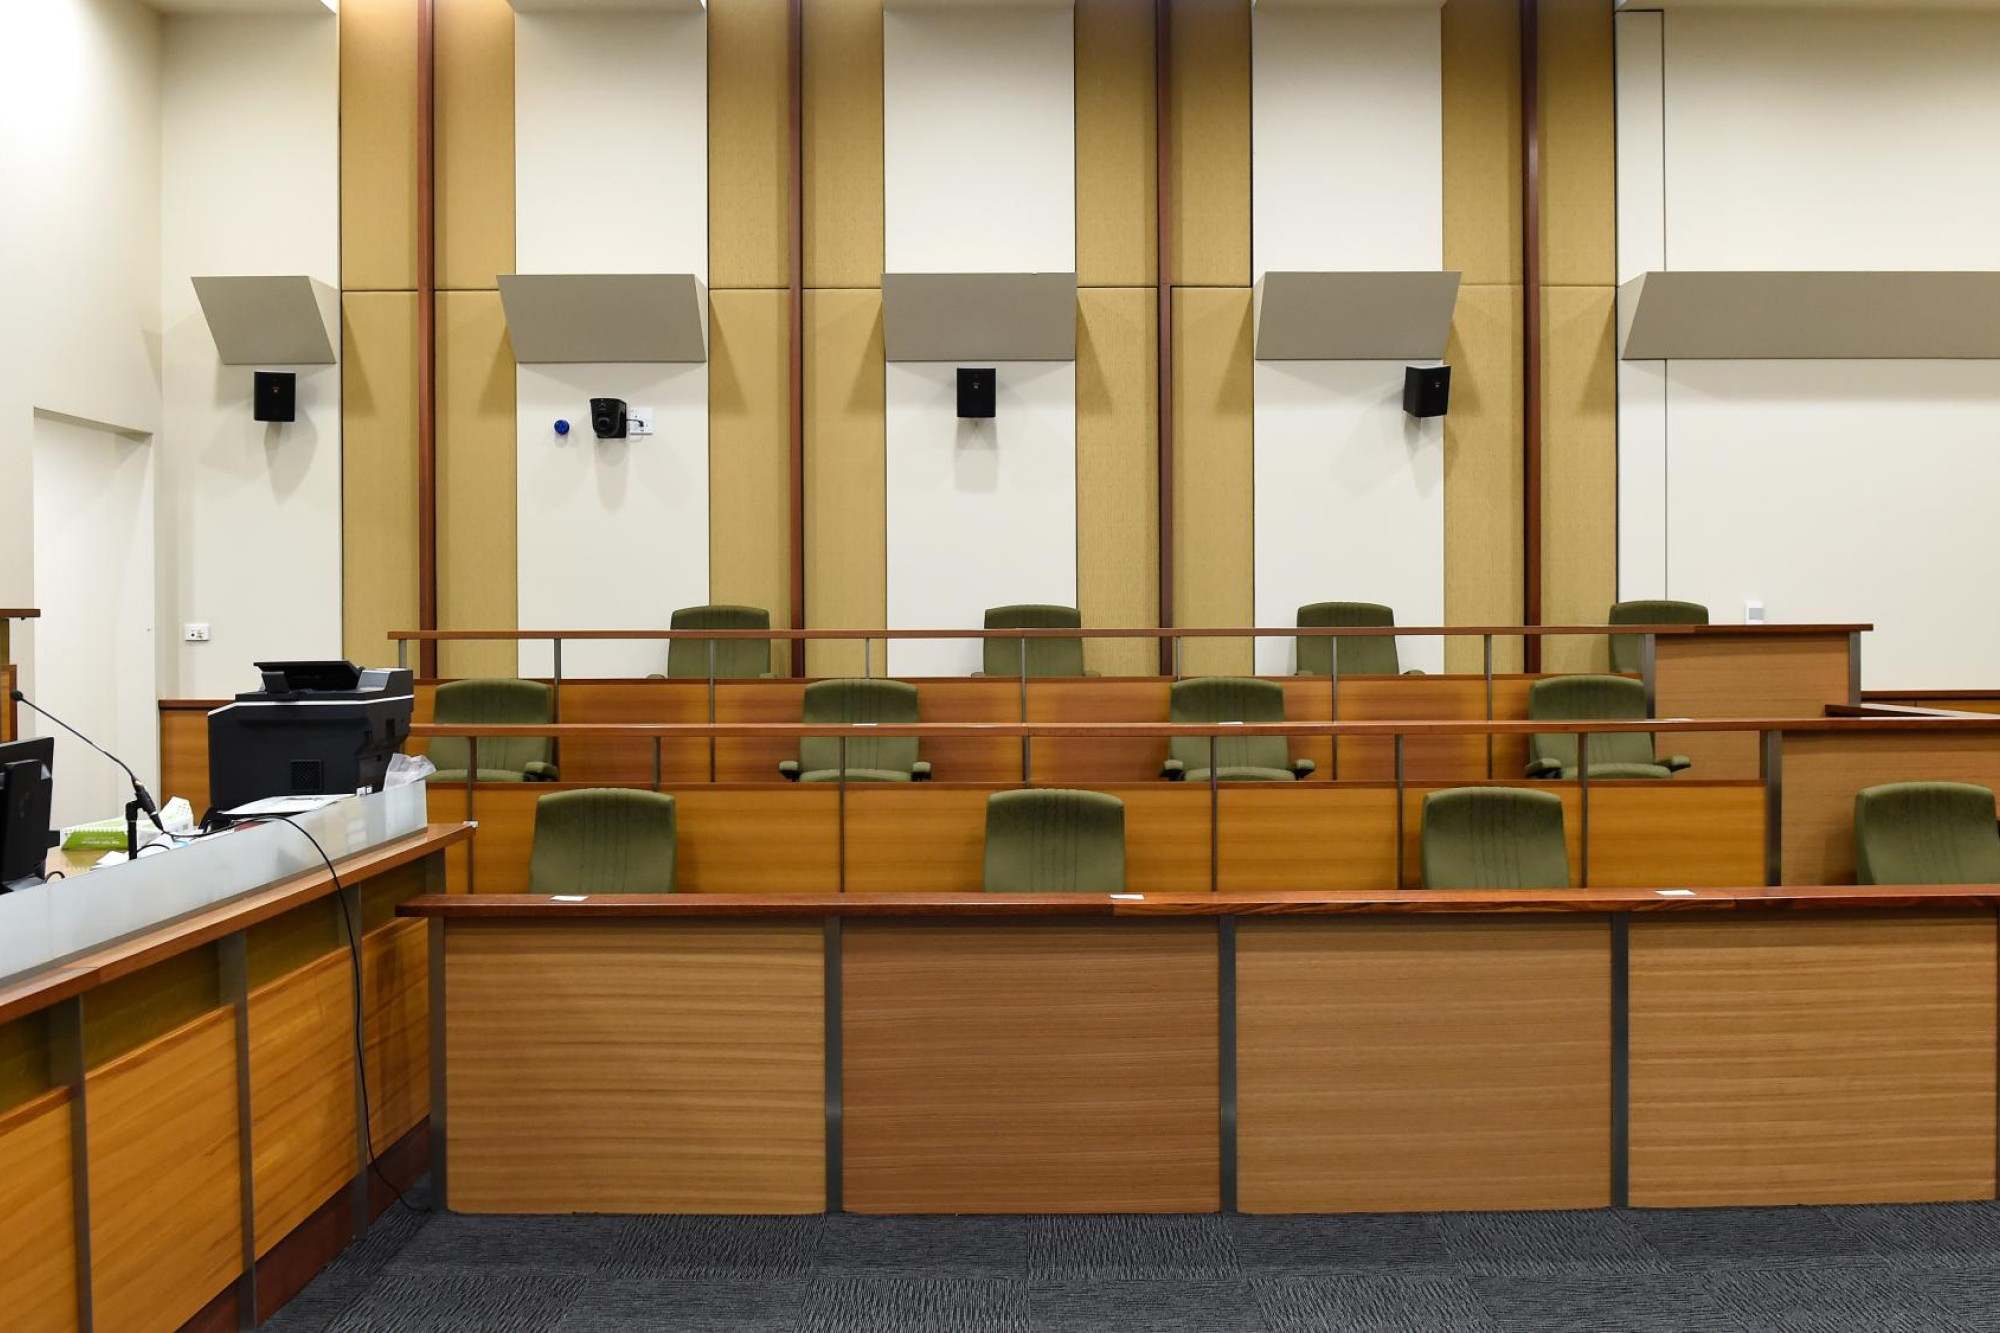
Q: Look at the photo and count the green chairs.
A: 12